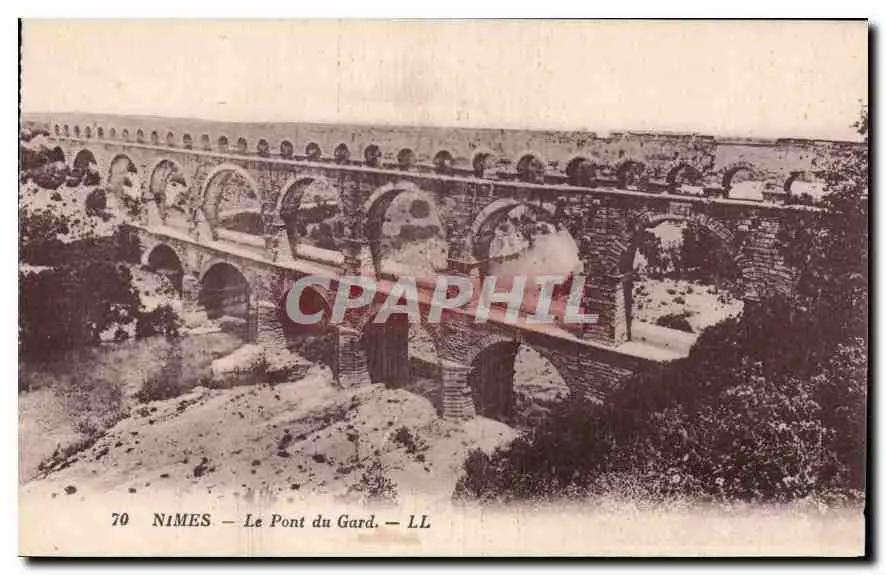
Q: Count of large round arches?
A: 14